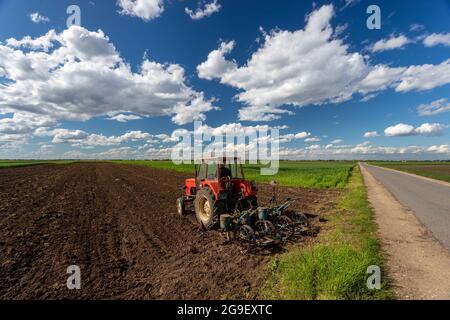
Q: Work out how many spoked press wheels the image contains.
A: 4